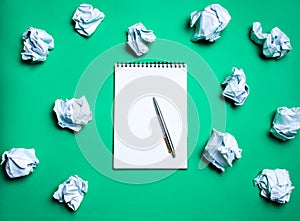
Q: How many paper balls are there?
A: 12